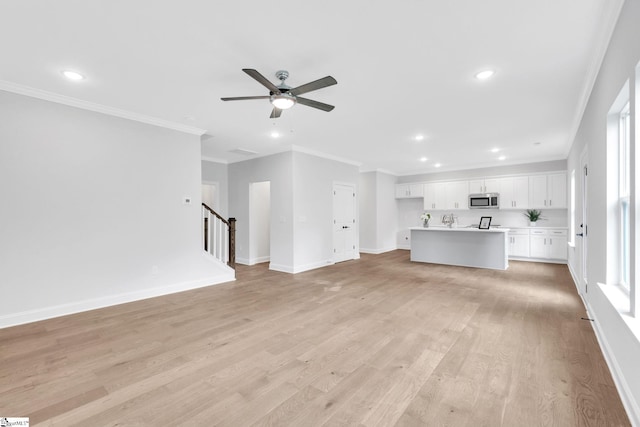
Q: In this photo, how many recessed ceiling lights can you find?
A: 8